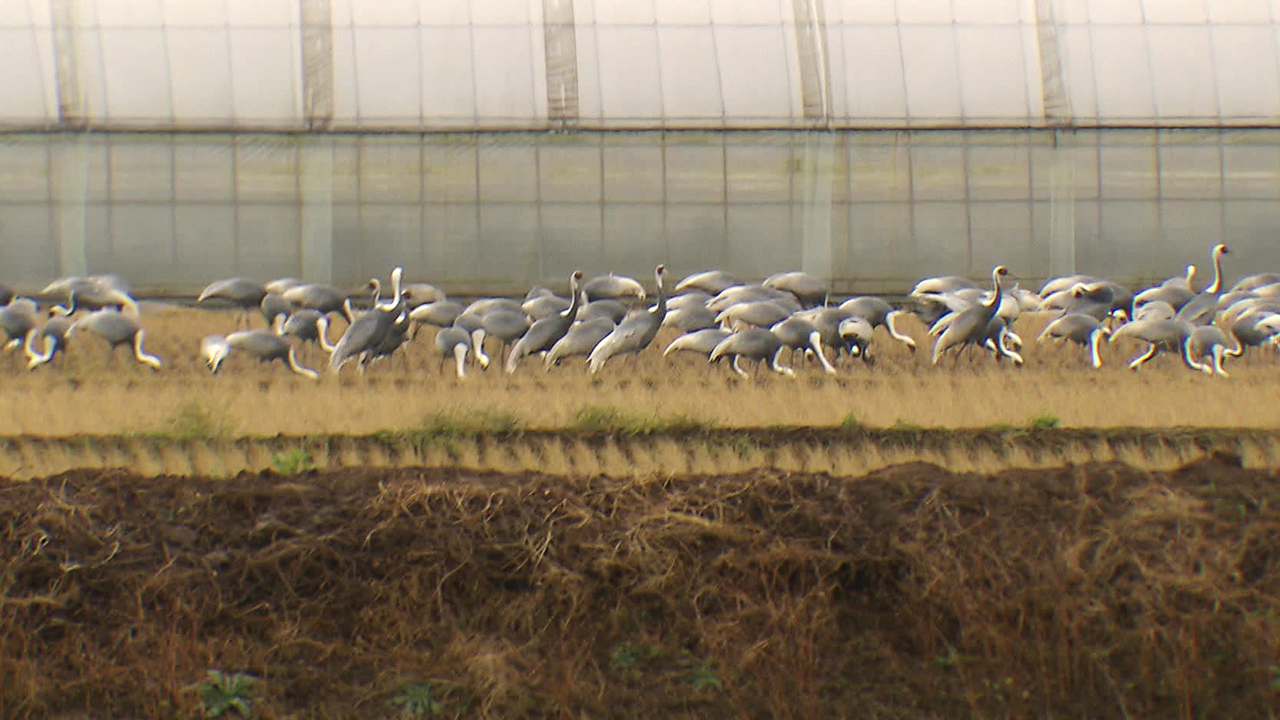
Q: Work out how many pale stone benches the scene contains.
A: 0